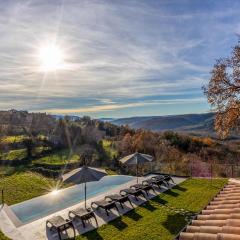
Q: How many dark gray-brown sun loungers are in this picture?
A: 8